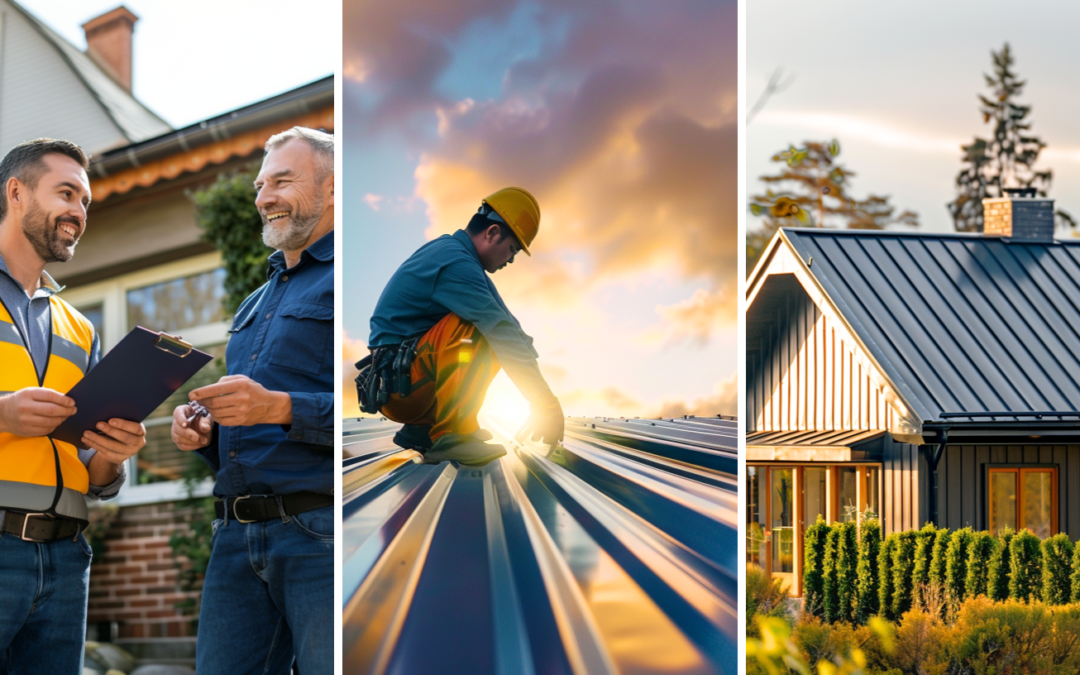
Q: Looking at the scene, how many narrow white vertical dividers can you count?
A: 2